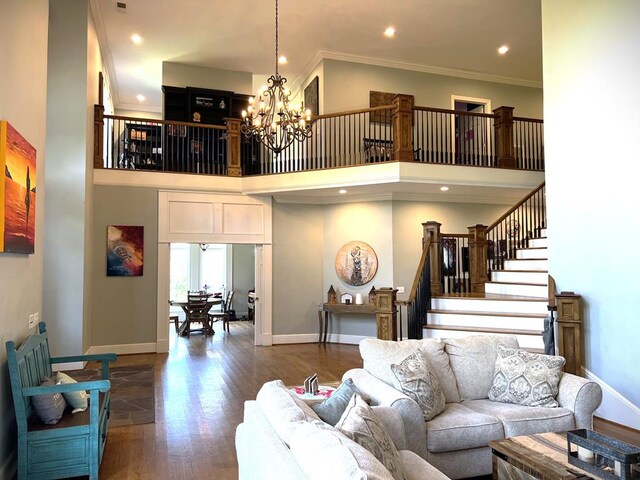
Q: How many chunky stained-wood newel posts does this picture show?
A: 8